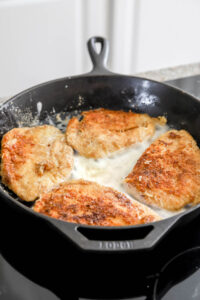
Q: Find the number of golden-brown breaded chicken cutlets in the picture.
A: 4